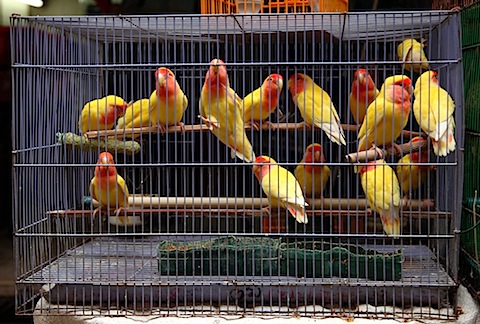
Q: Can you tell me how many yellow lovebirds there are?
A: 15